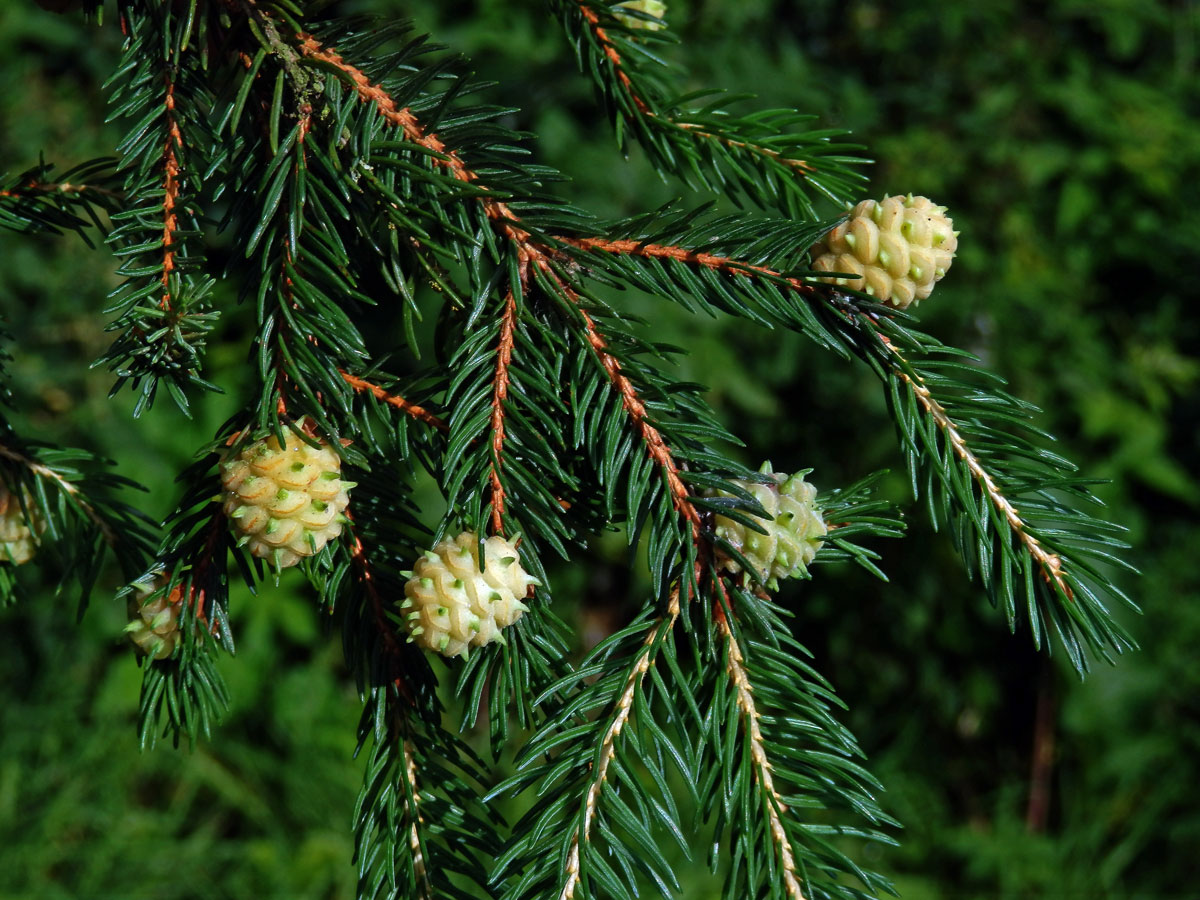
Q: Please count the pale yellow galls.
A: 7